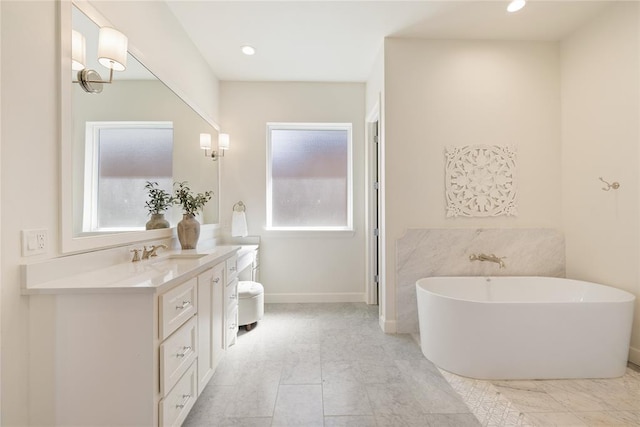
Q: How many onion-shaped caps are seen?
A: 0